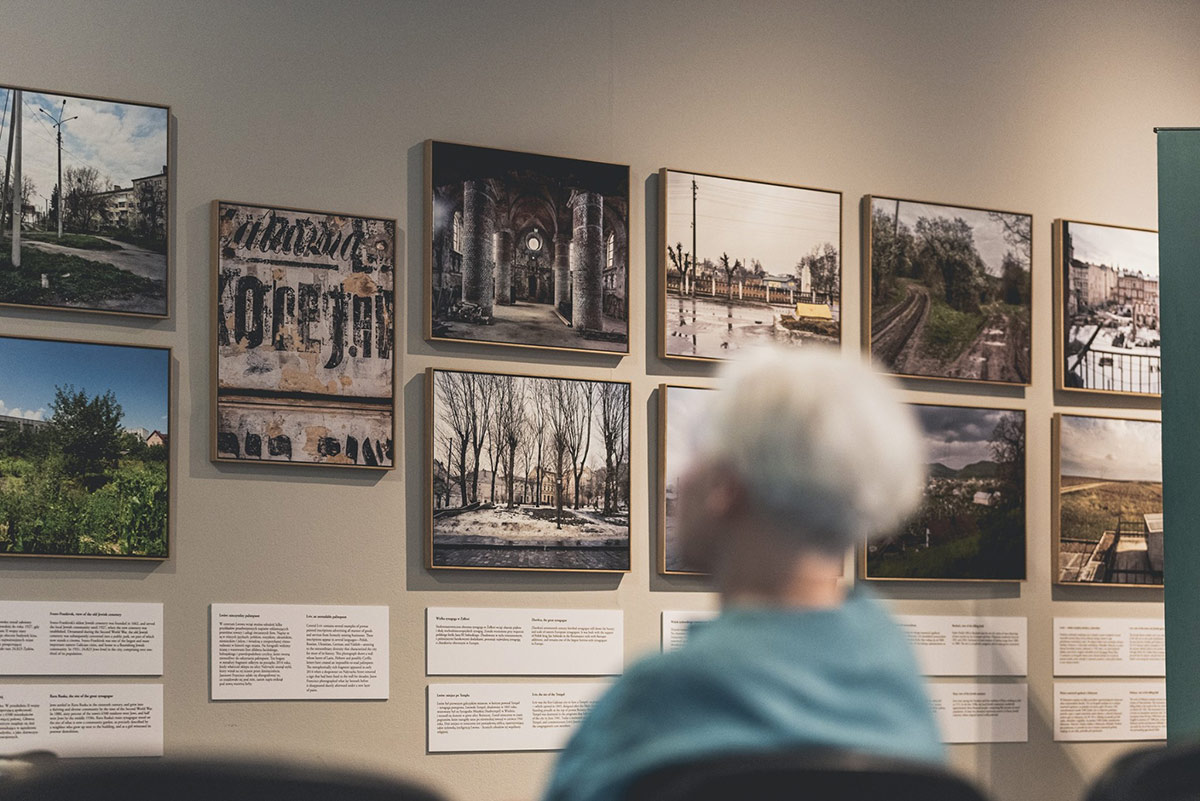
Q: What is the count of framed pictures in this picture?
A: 11